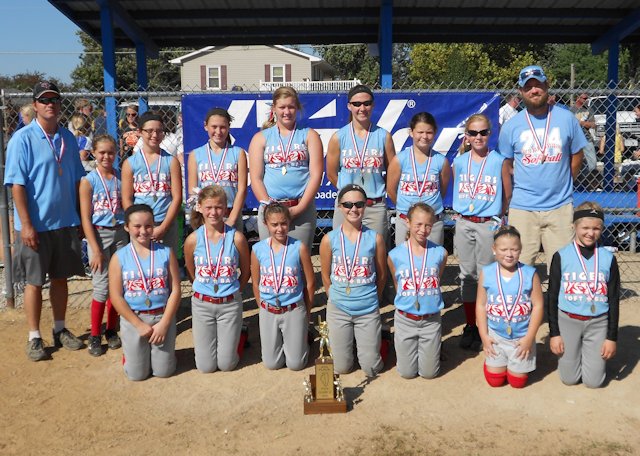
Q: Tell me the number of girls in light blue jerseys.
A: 14